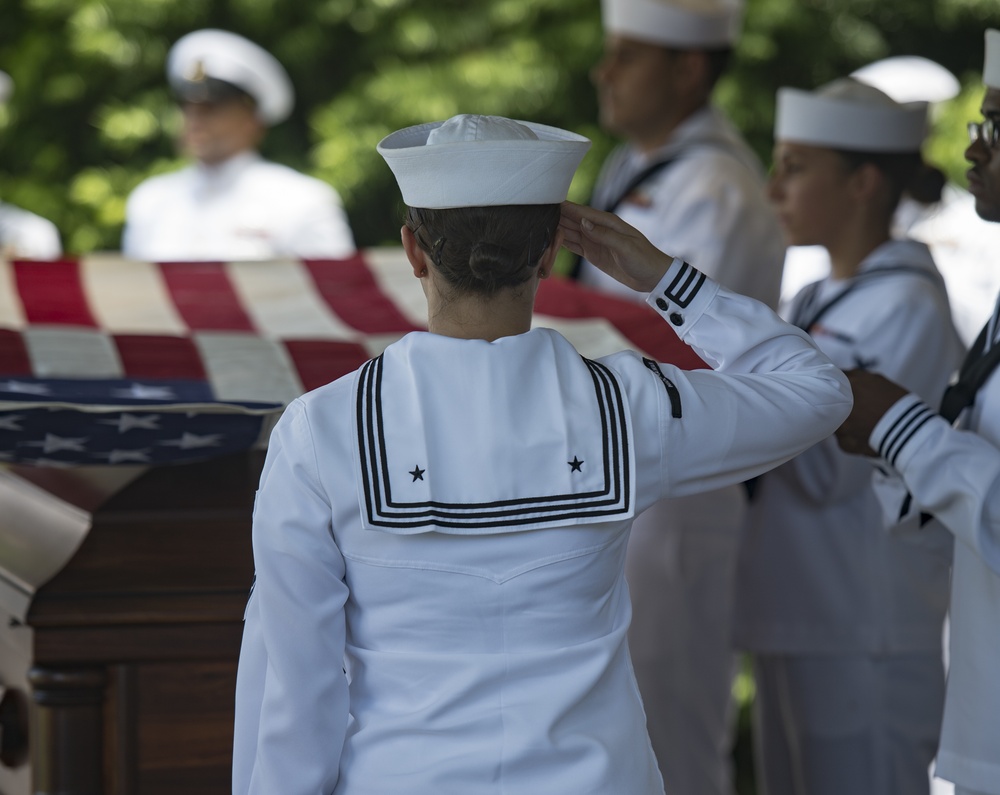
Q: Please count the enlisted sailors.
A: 4